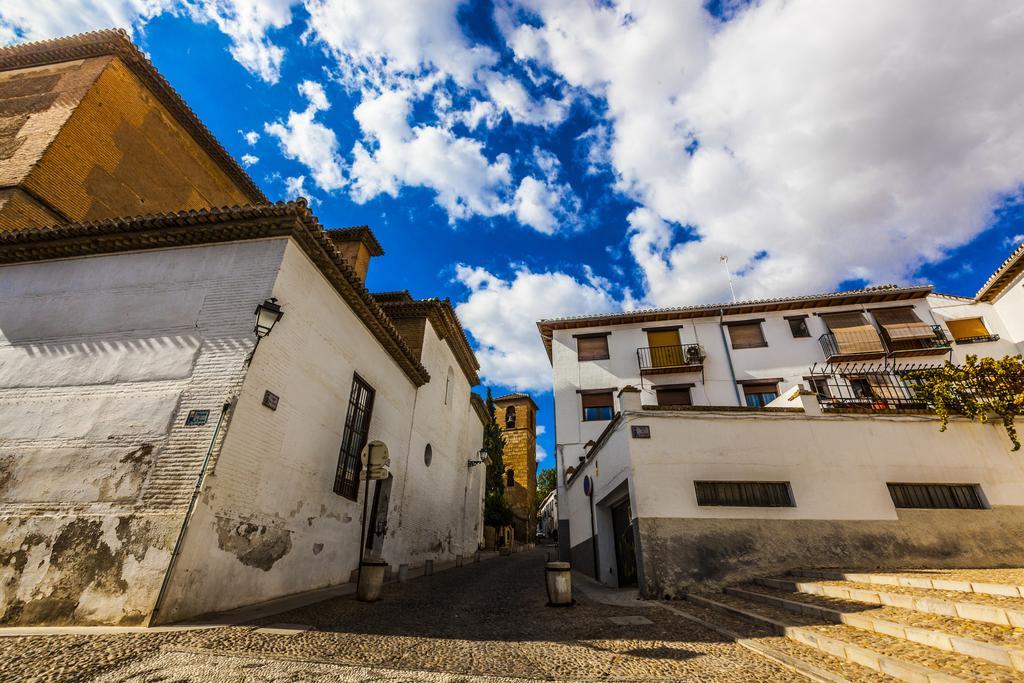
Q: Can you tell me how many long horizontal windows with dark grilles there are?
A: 2